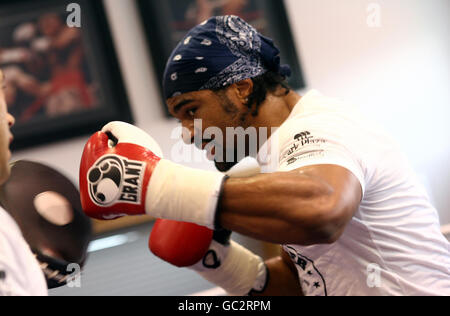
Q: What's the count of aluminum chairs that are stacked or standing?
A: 0